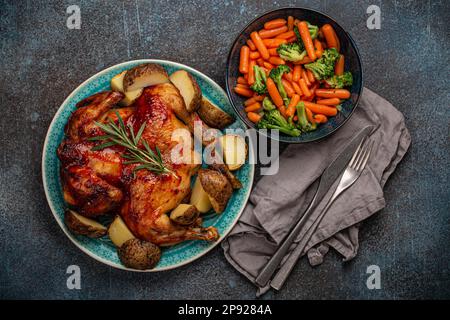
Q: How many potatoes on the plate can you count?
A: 11